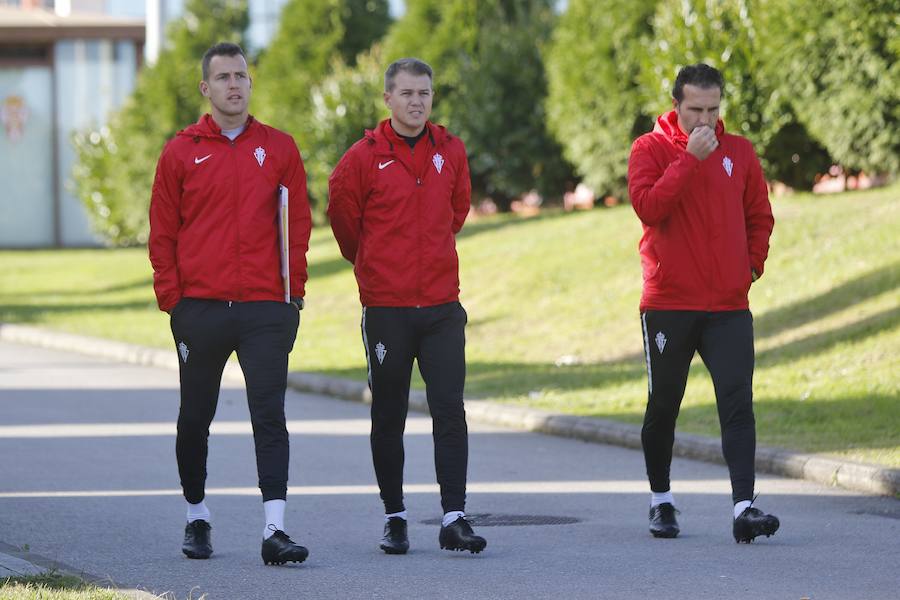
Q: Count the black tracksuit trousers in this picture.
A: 3